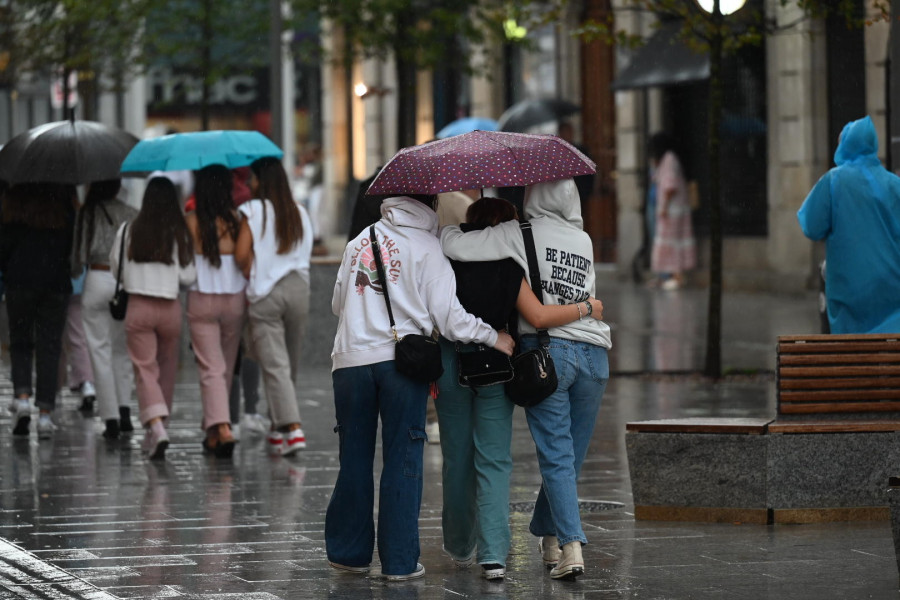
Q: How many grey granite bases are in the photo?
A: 2